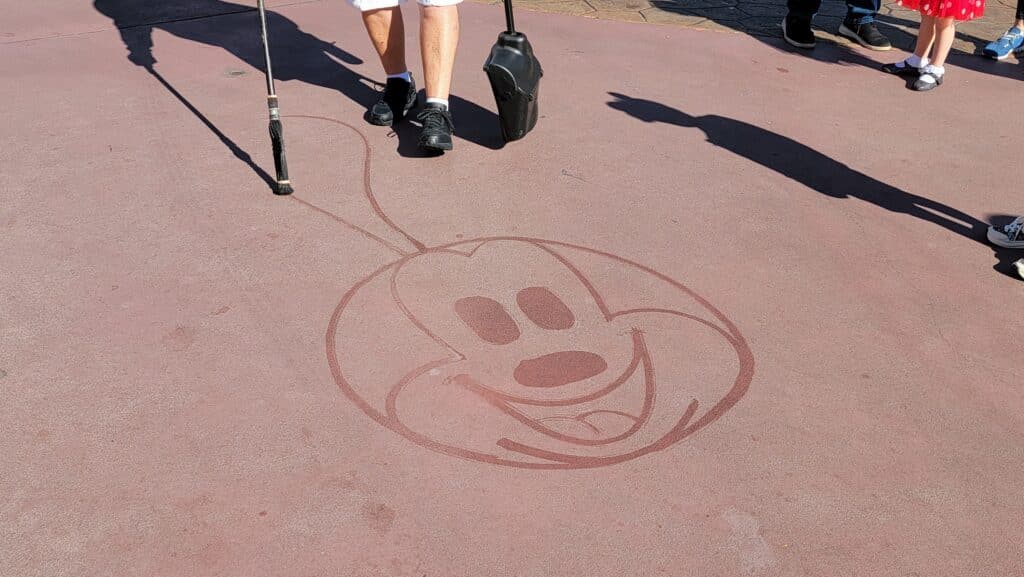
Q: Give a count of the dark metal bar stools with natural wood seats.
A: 0